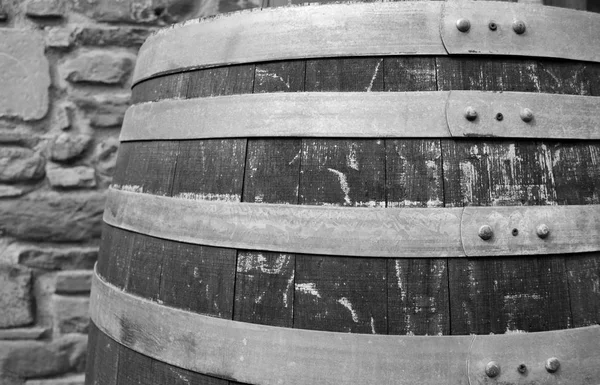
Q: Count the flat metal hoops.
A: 4